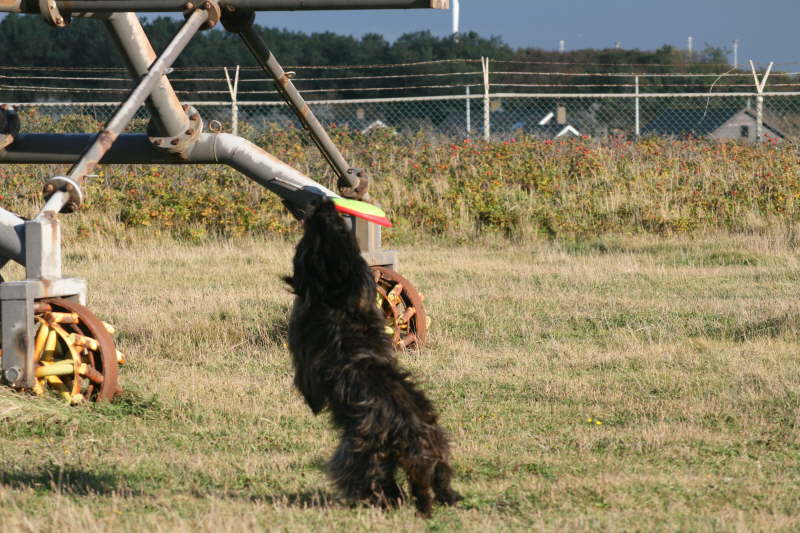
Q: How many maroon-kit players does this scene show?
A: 0